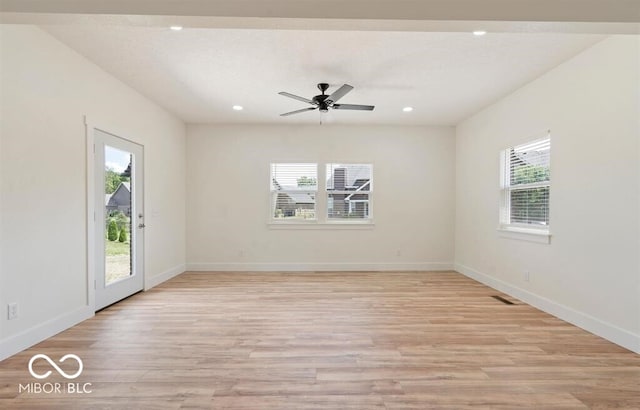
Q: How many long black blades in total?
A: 4